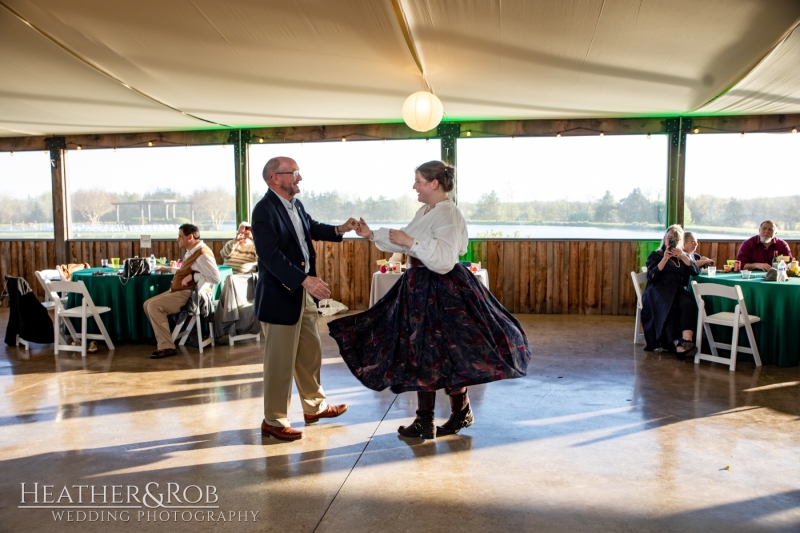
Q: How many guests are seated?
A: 5